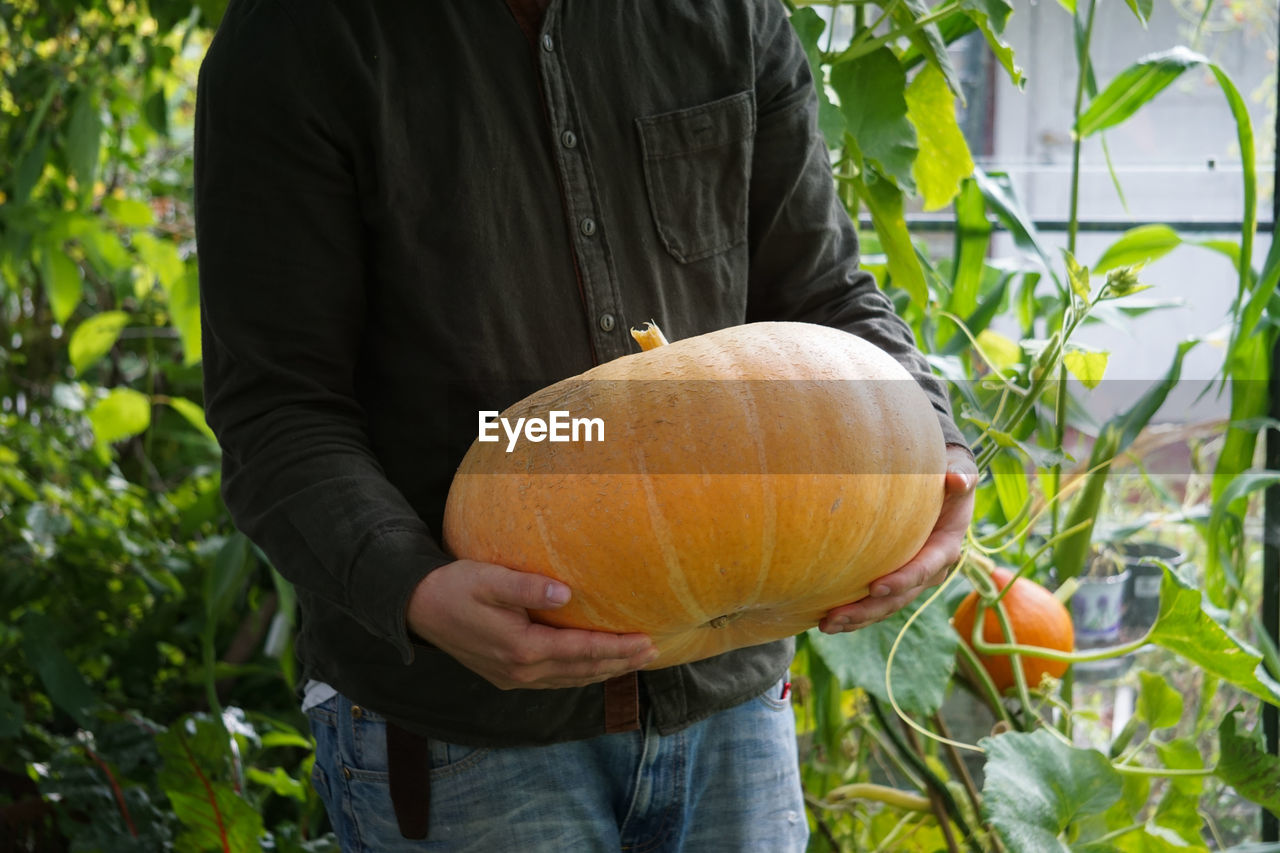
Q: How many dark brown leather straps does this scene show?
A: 1